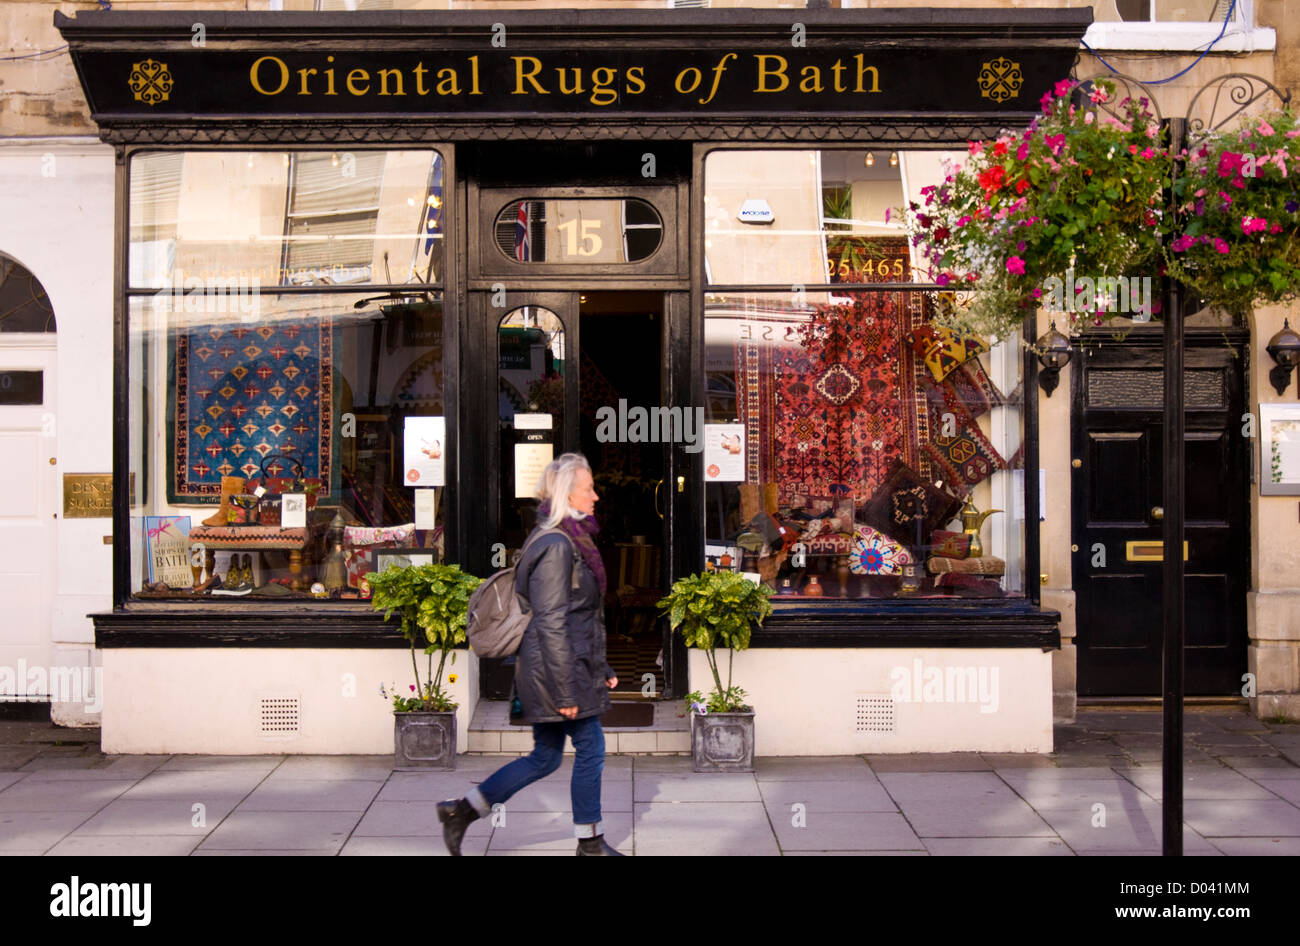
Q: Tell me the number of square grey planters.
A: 2